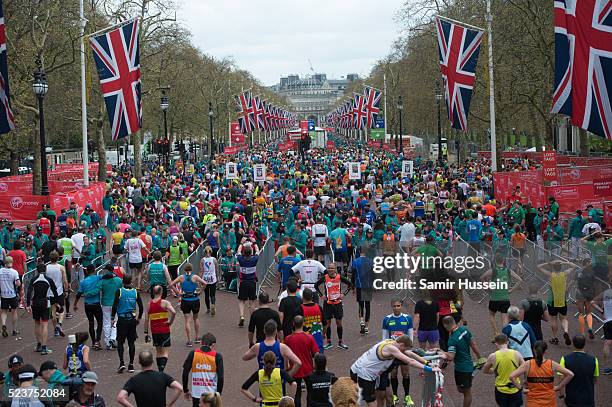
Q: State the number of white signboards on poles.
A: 4